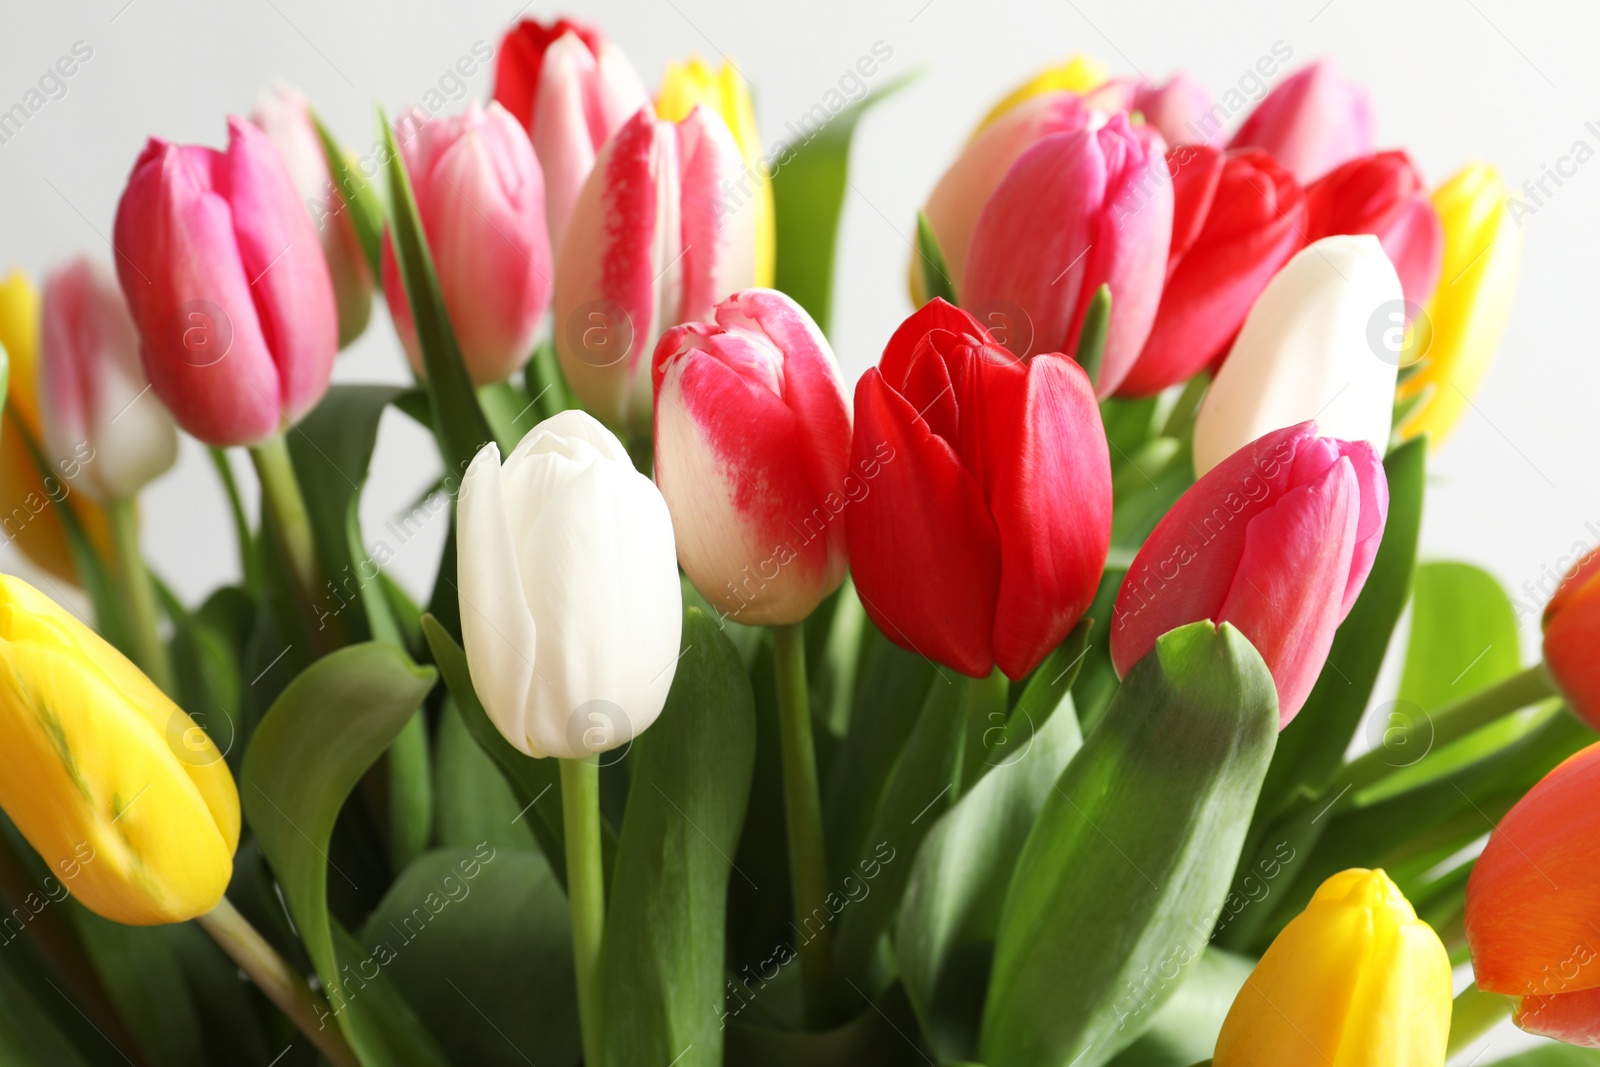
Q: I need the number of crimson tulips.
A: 4